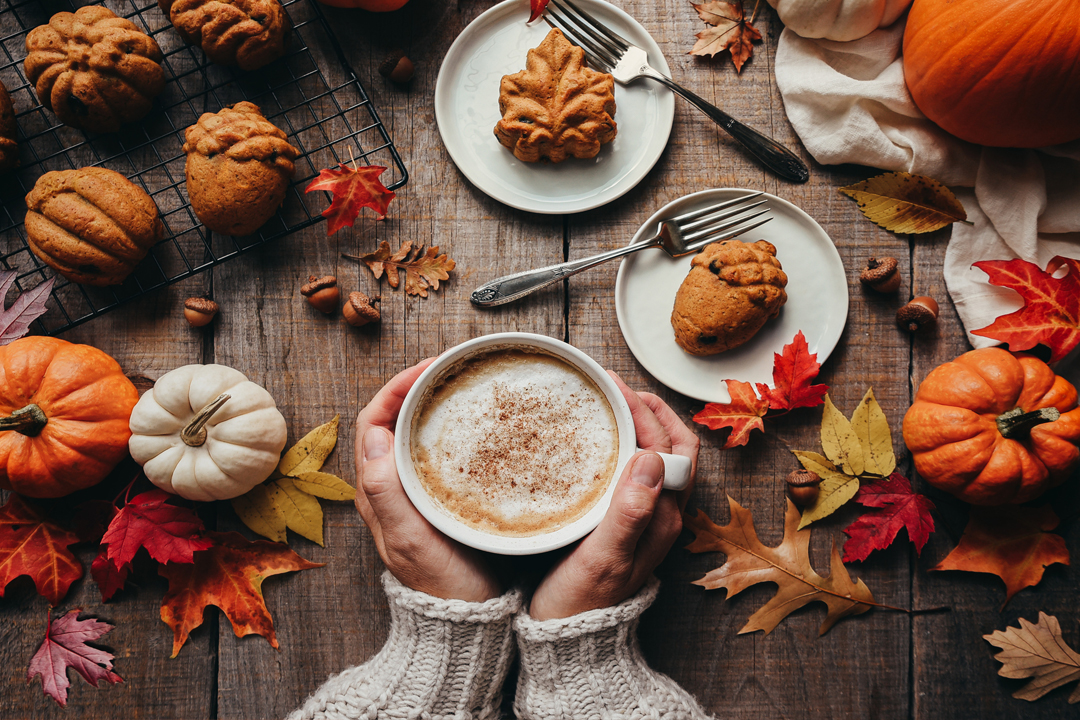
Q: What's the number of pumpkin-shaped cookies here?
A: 2